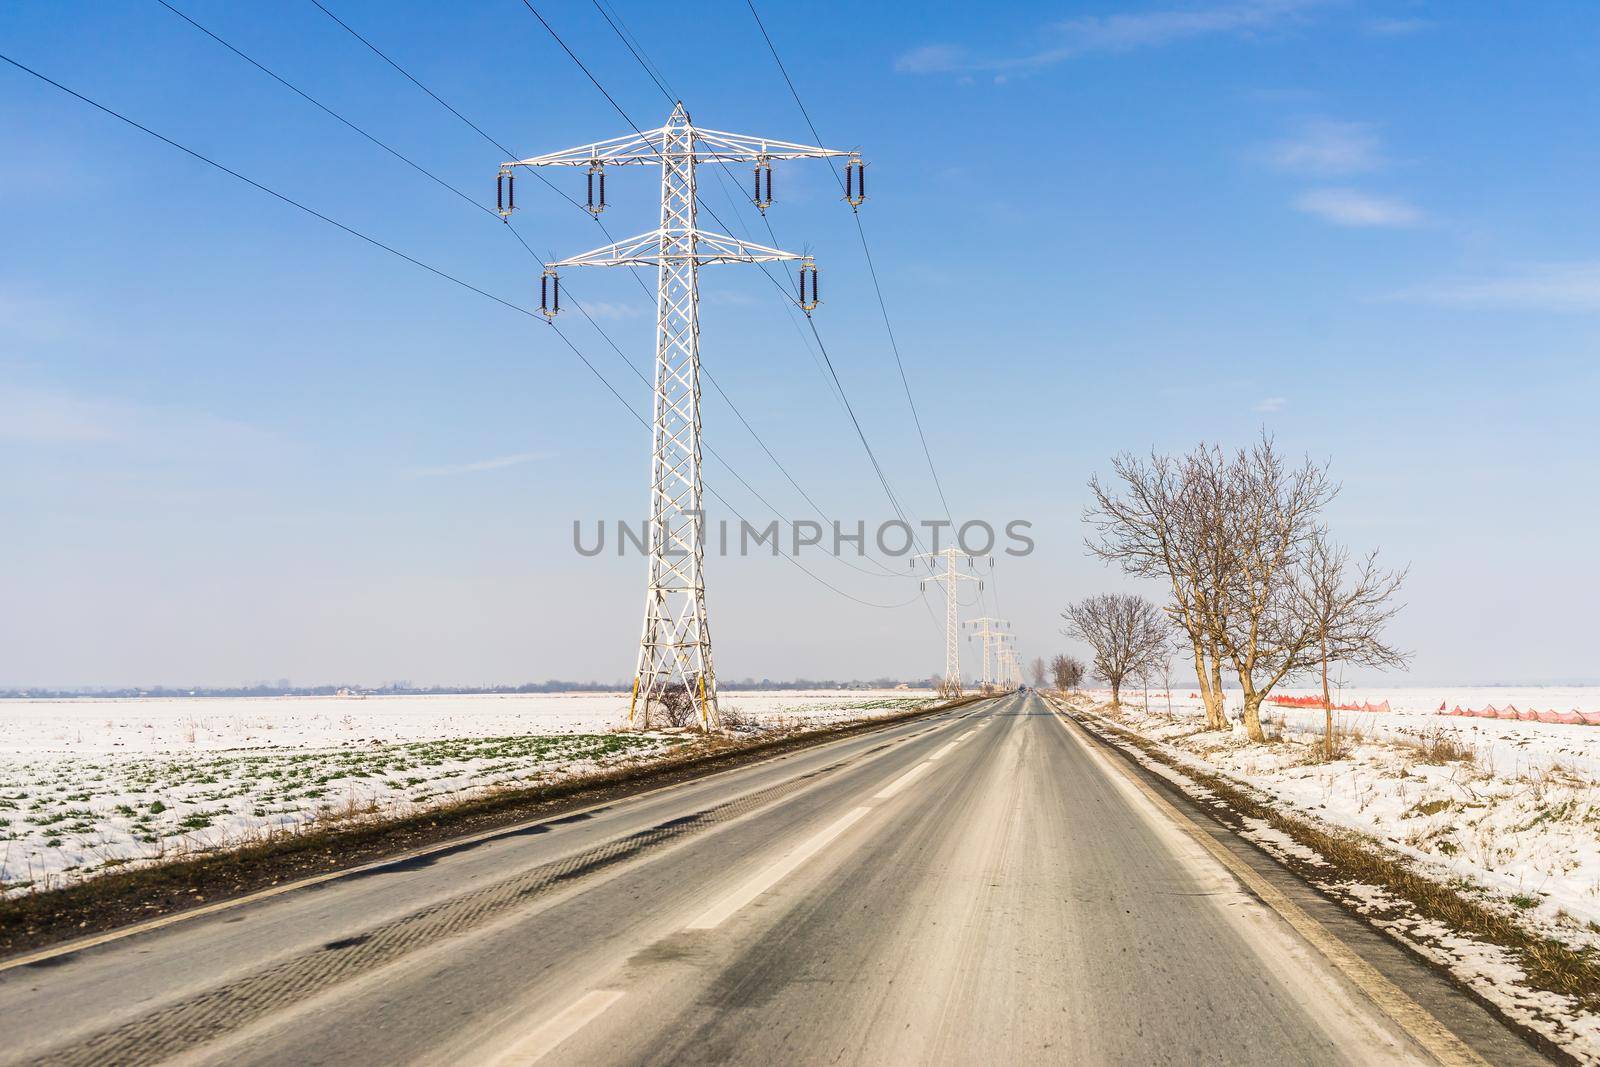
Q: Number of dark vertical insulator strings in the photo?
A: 12